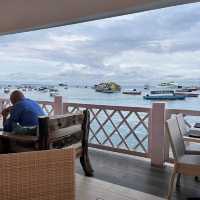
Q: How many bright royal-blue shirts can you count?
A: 1